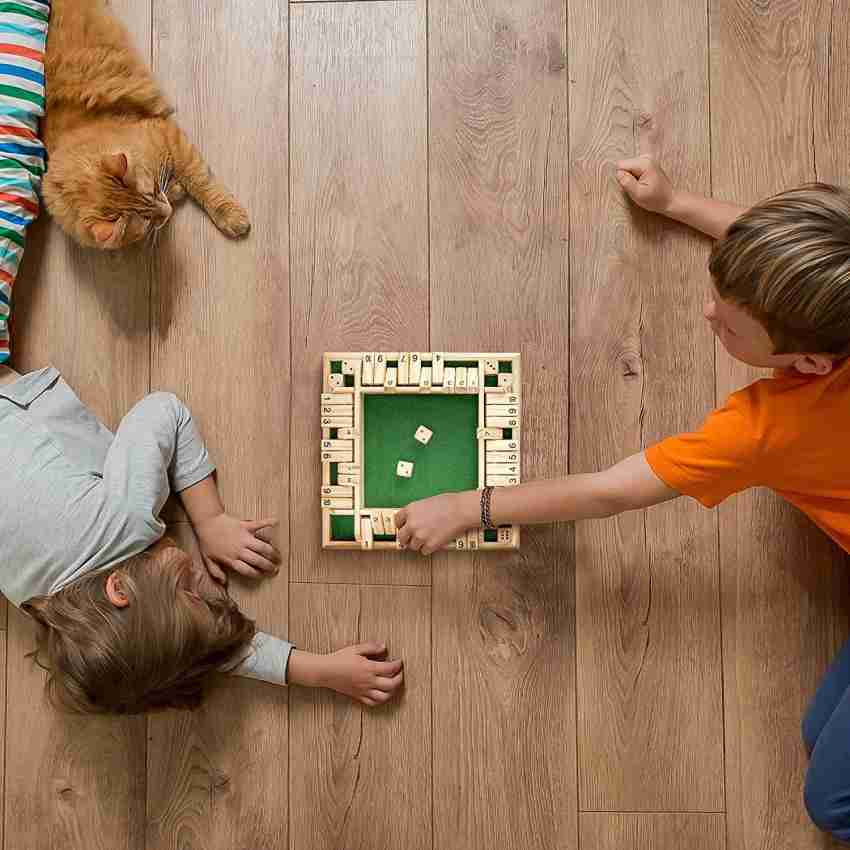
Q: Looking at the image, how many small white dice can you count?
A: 7